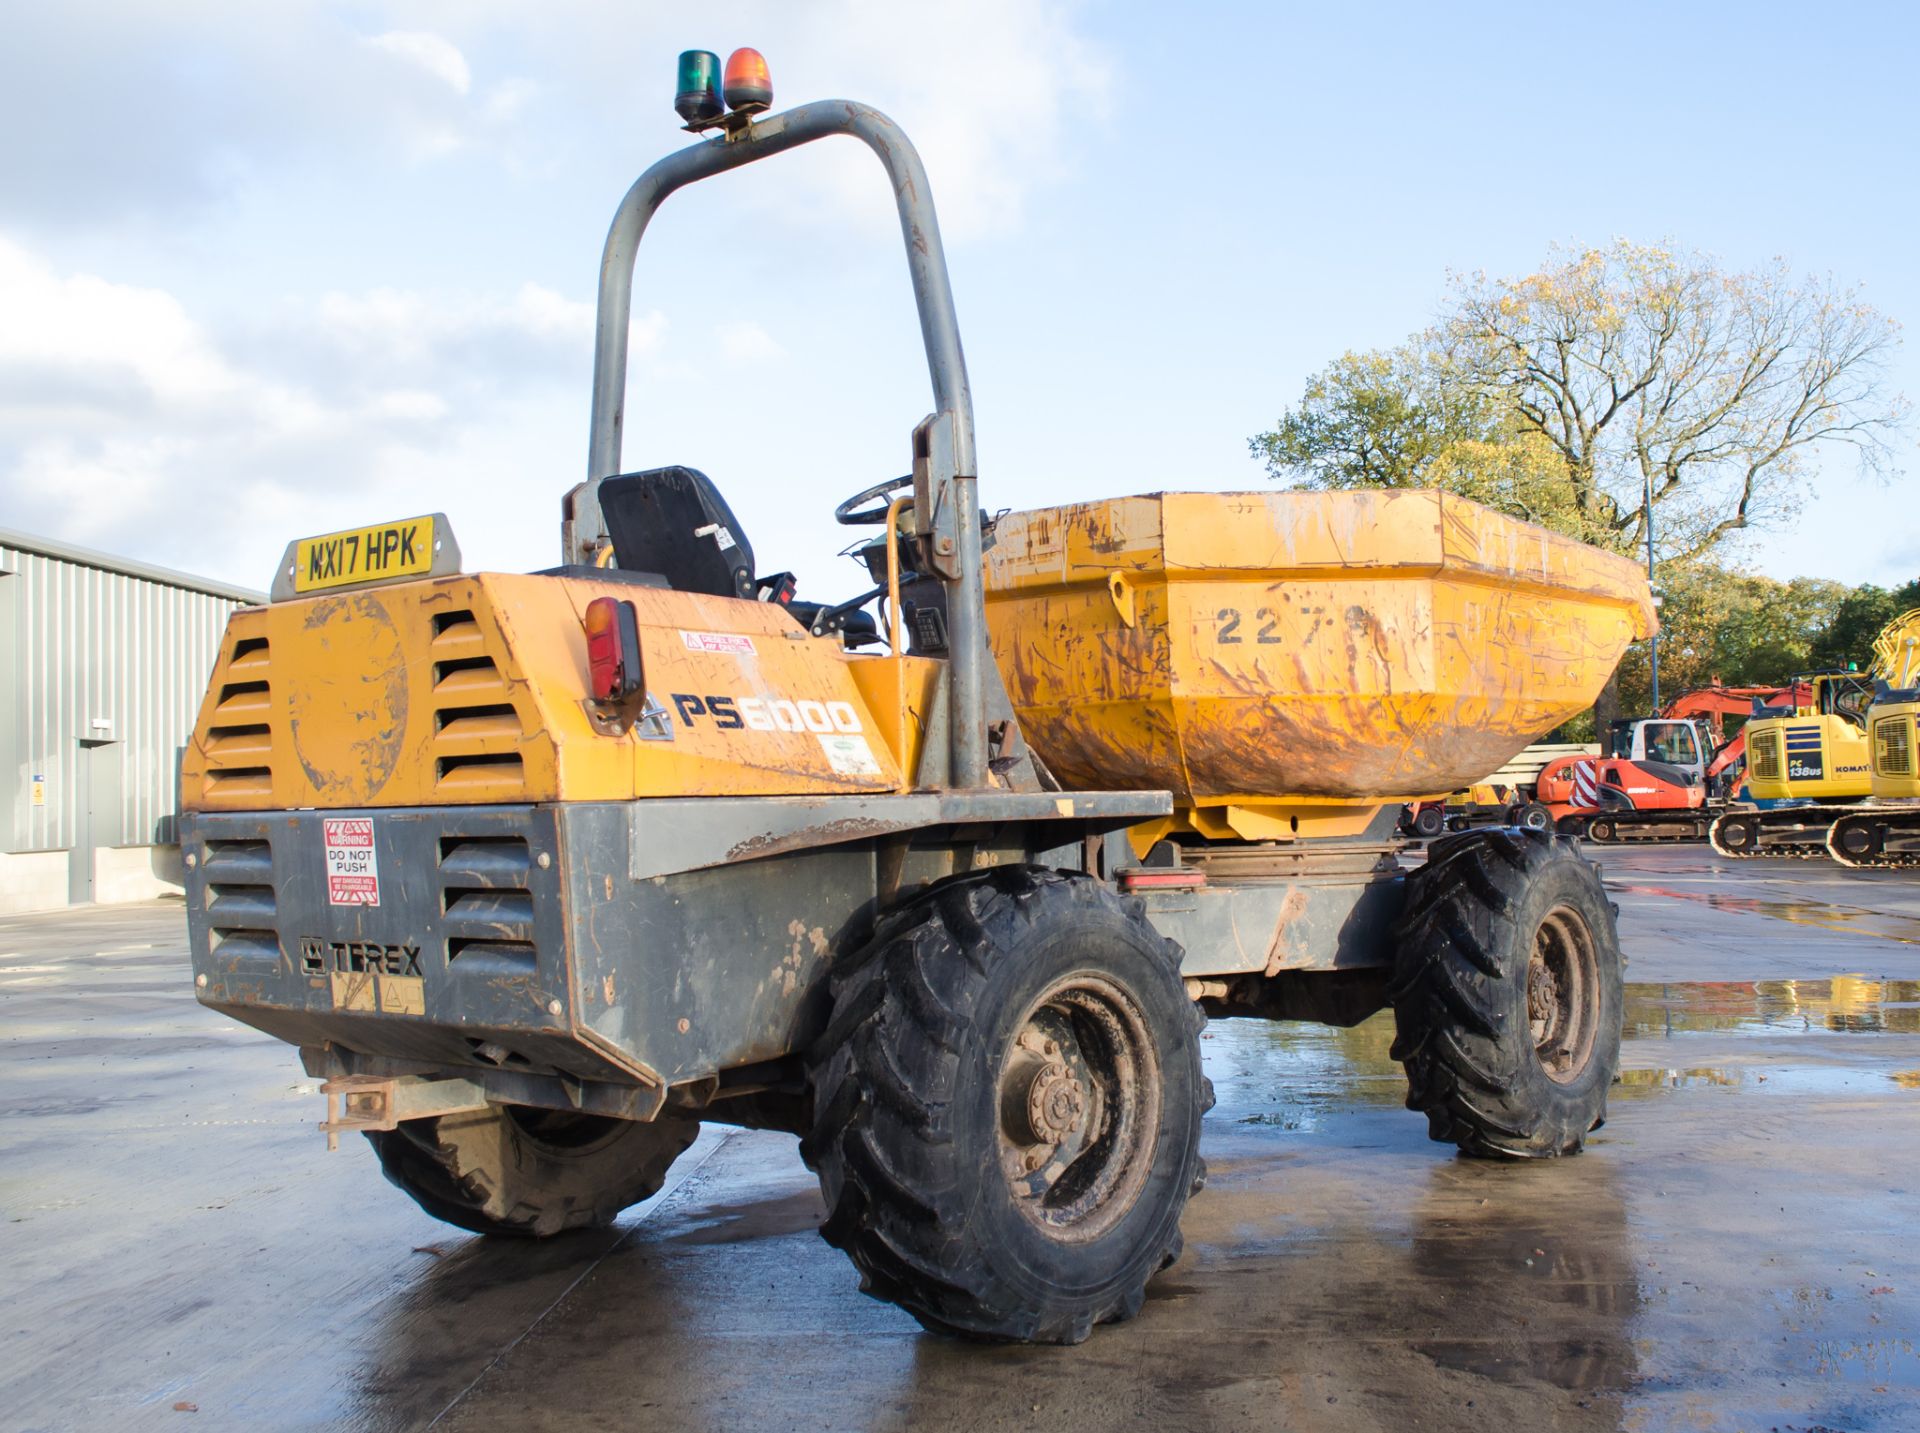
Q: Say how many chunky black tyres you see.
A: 3